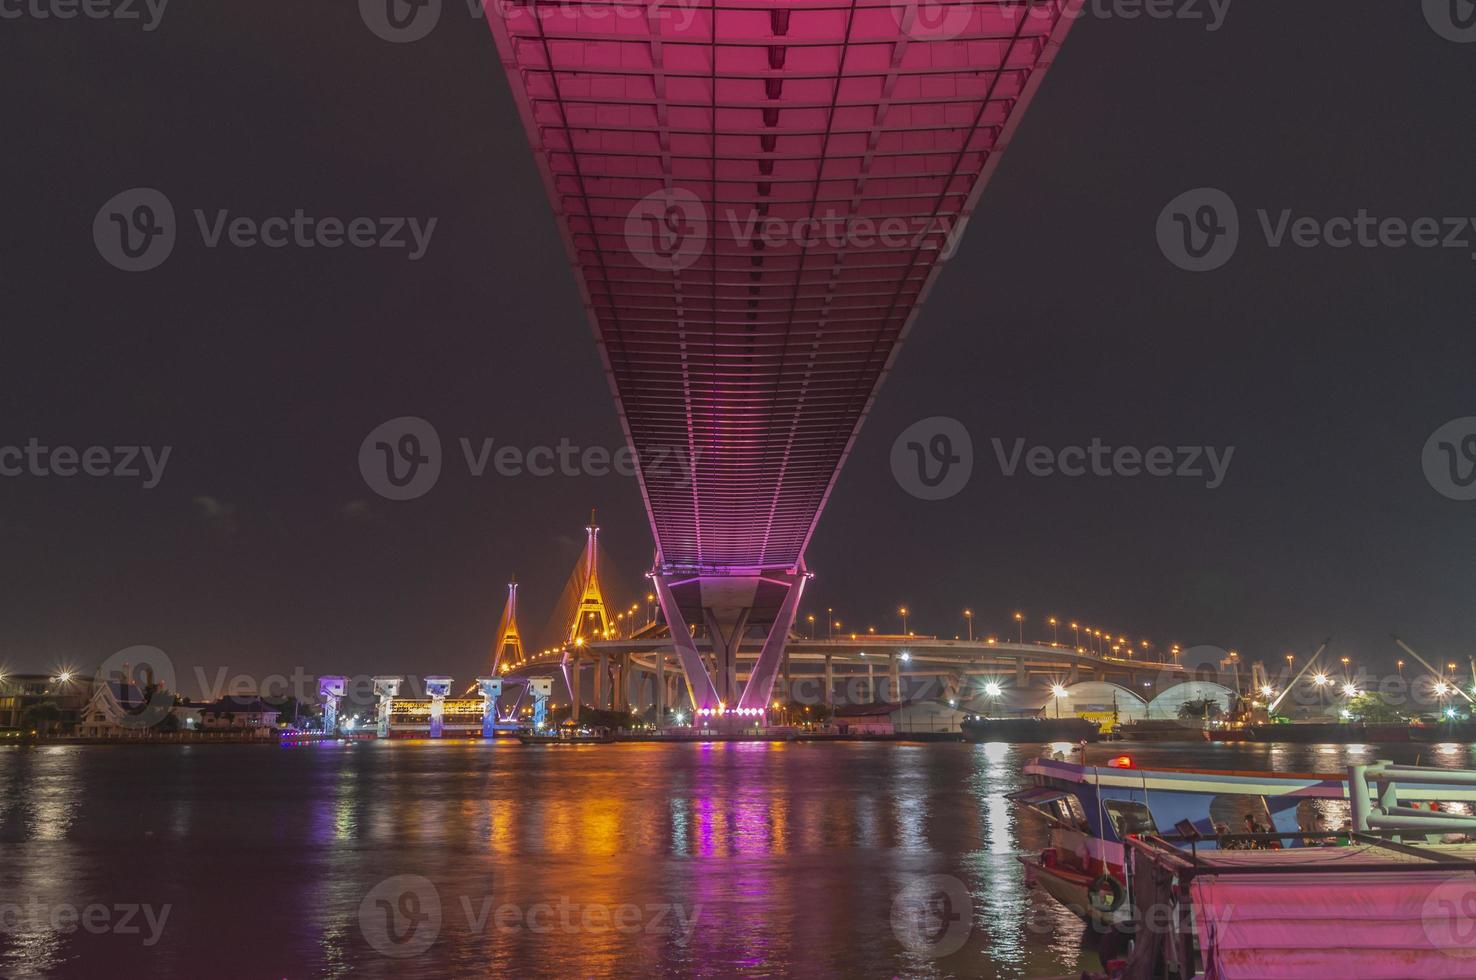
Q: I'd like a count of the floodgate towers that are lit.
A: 5